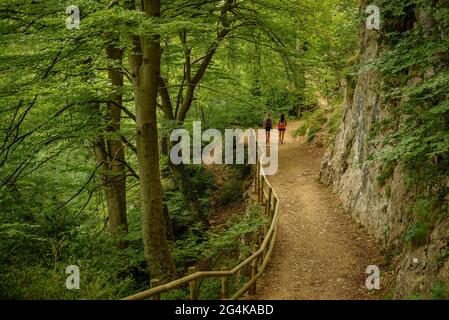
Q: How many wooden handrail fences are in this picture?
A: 1